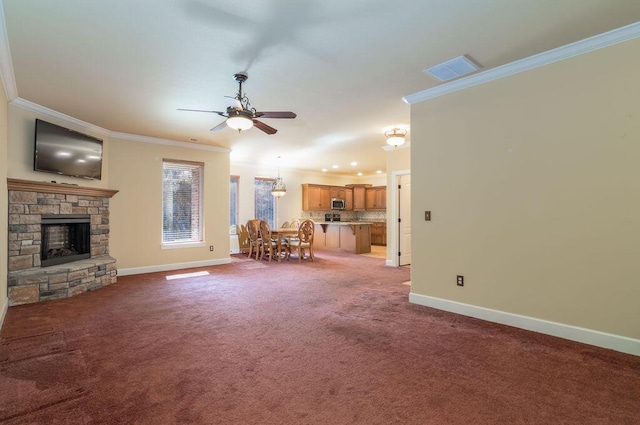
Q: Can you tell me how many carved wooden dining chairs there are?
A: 6